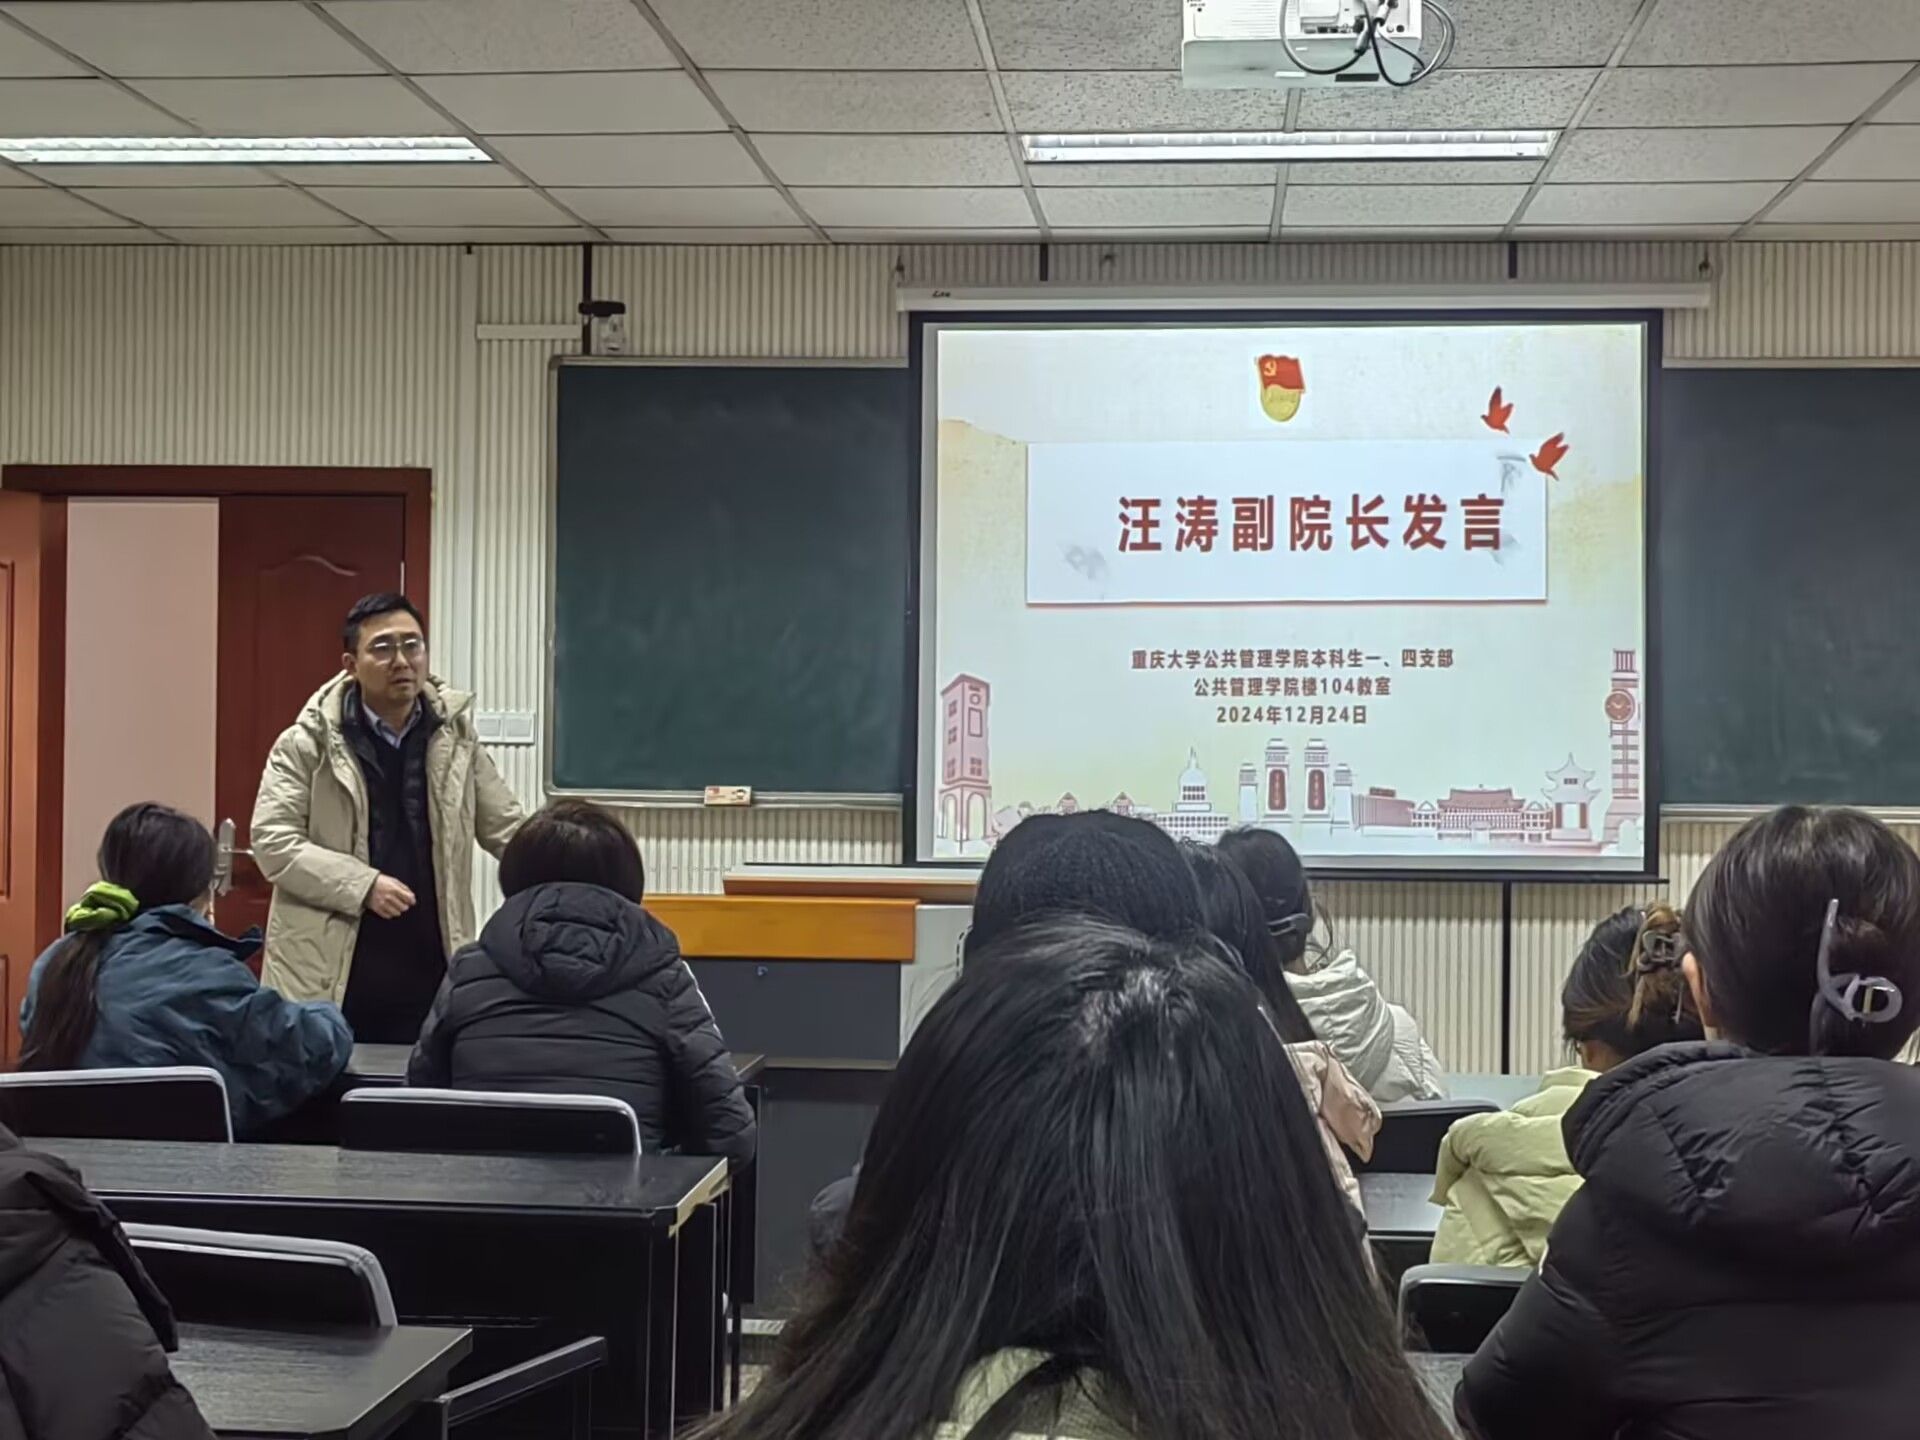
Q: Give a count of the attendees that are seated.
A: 9